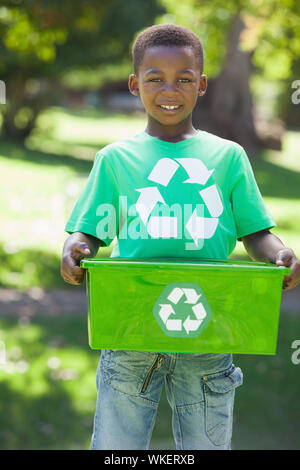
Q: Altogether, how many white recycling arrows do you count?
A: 6